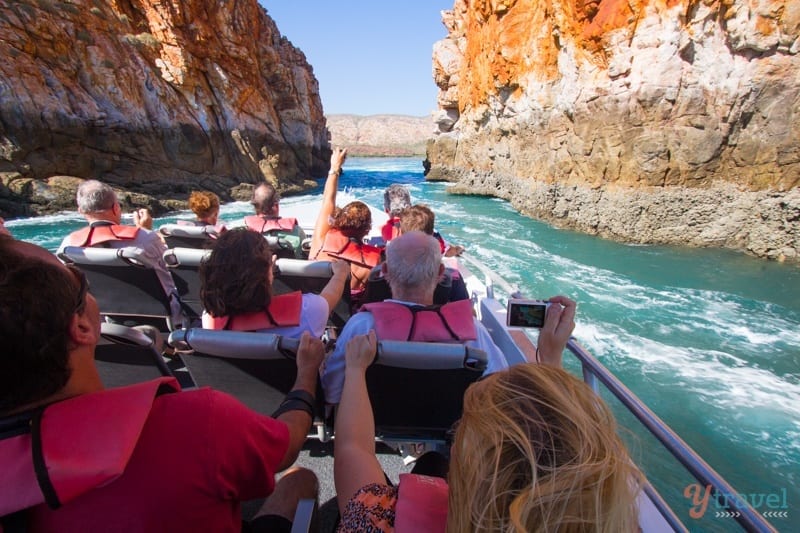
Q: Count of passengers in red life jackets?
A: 10